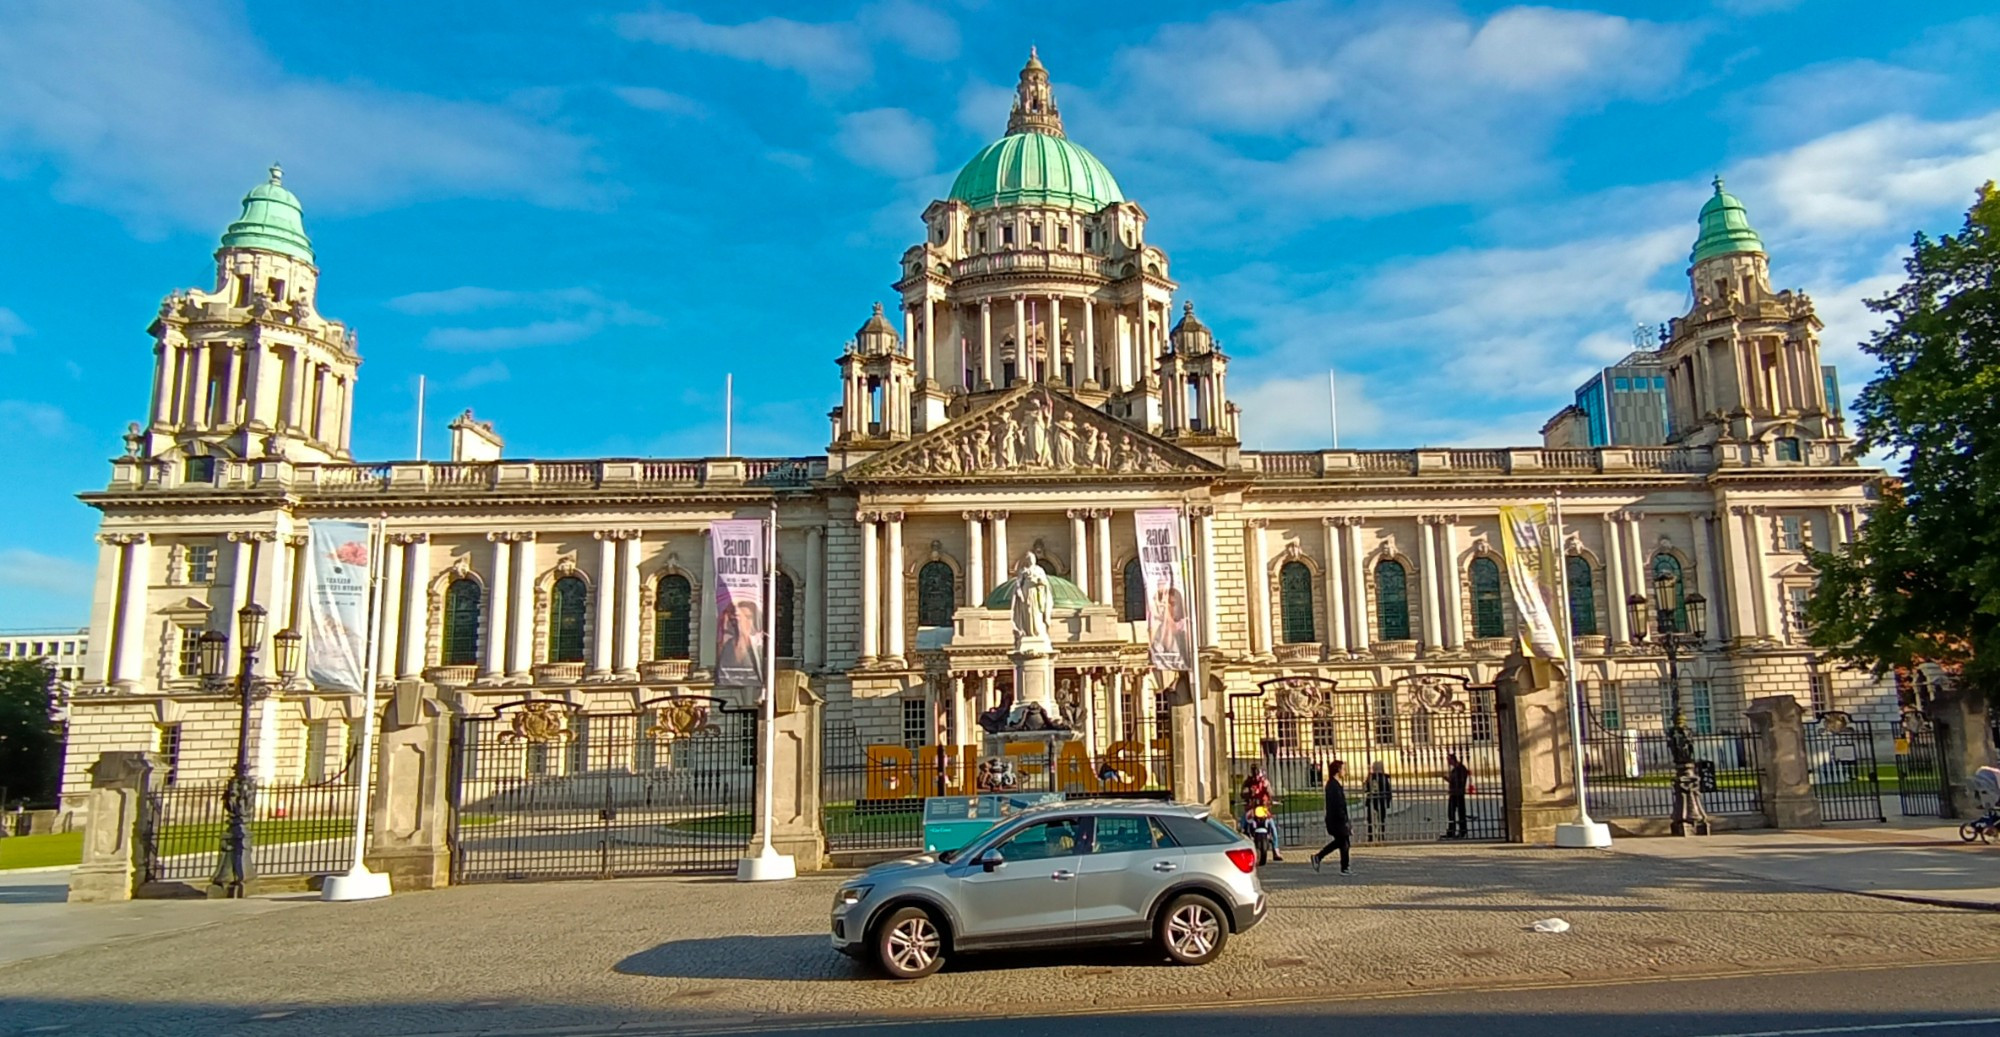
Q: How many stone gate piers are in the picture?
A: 7